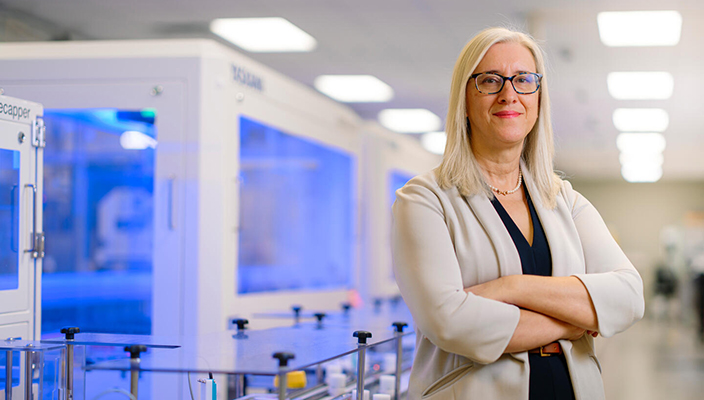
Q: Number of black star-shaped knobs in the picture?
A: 9